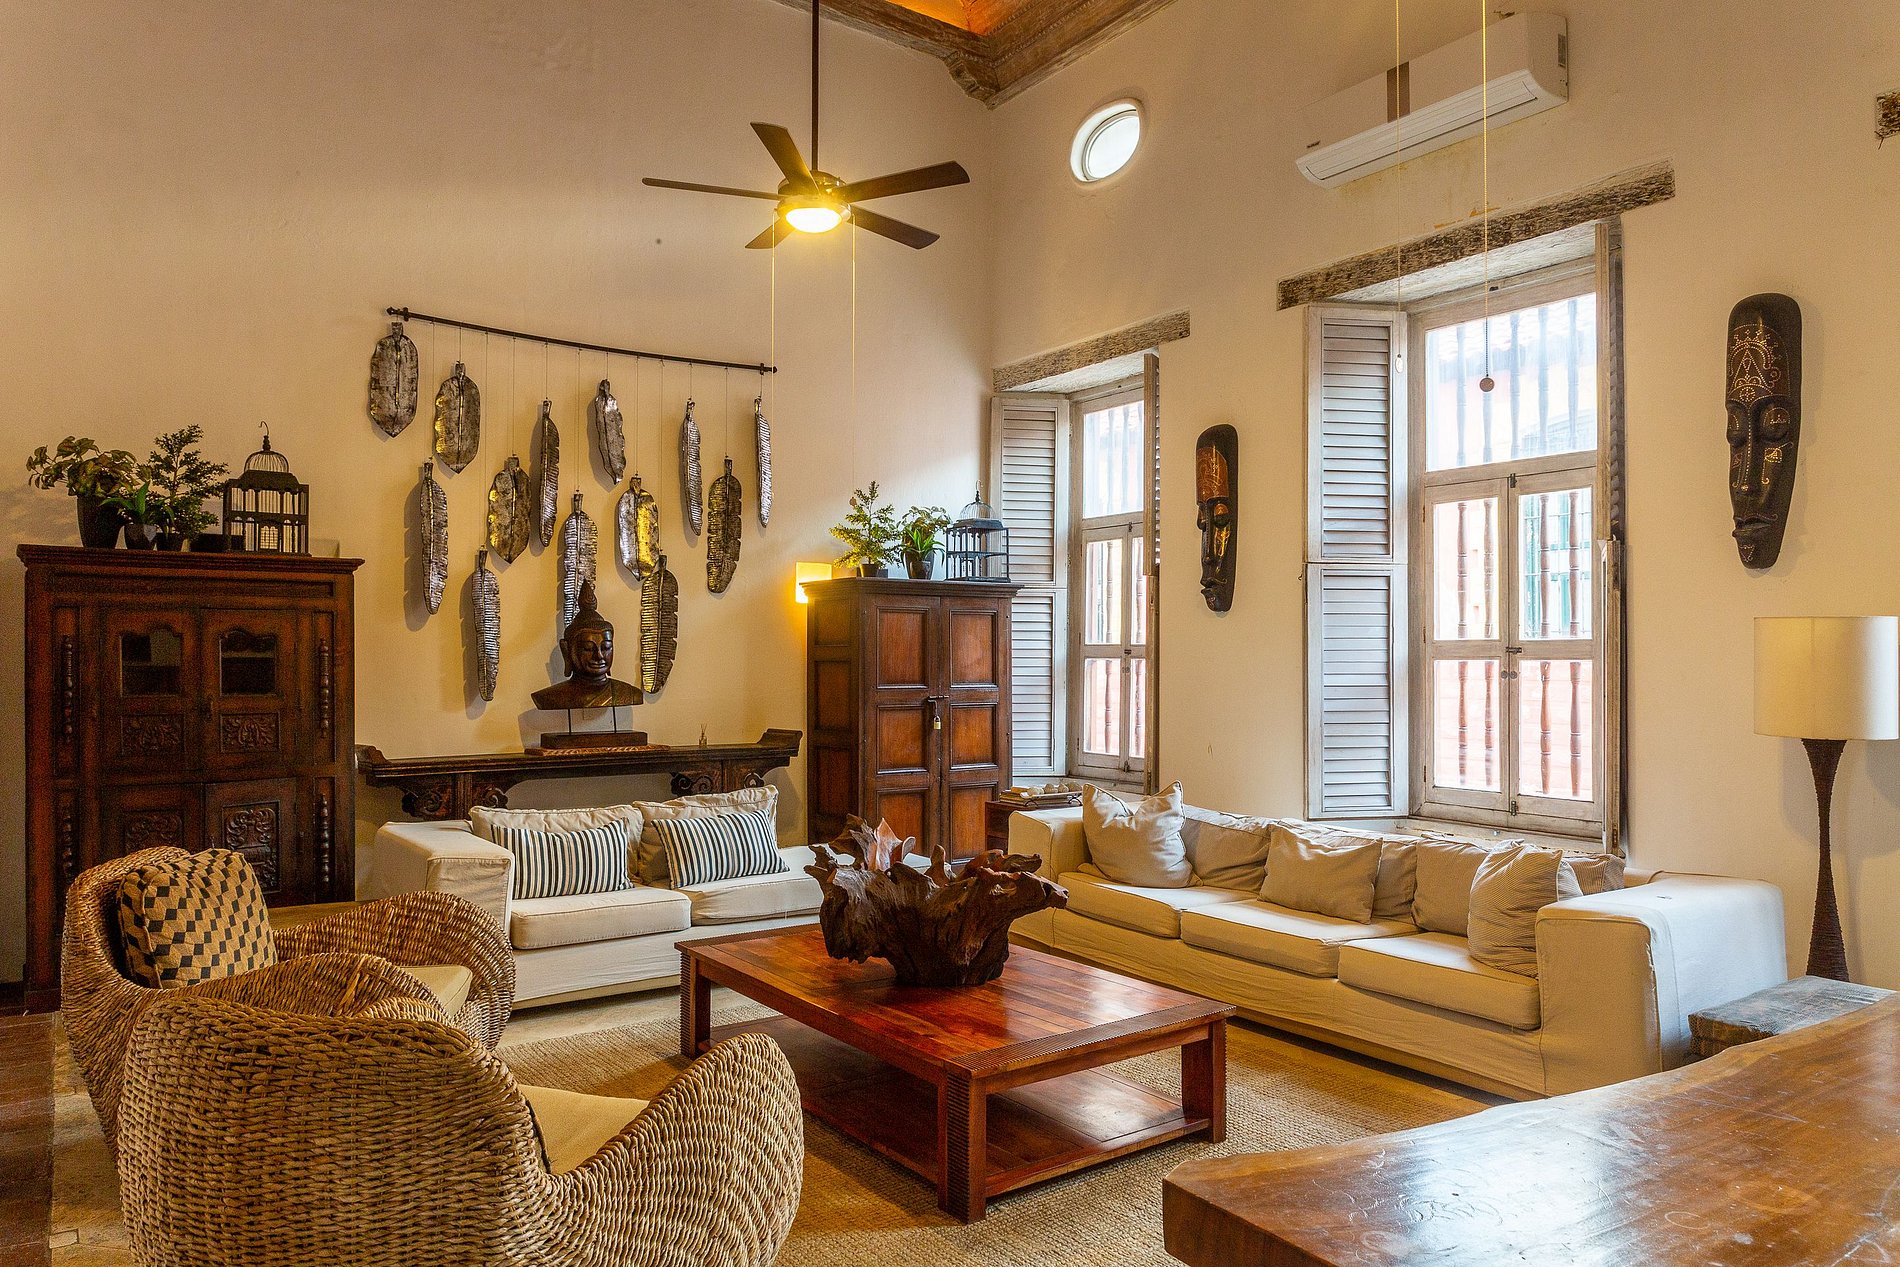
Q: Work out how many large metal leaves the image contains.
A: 13